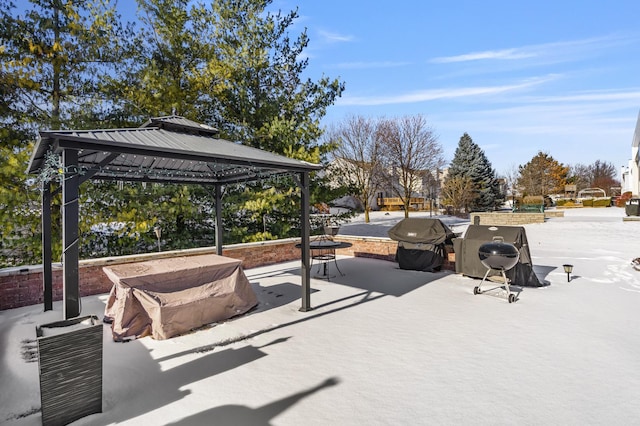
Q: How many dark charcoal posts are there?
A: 4